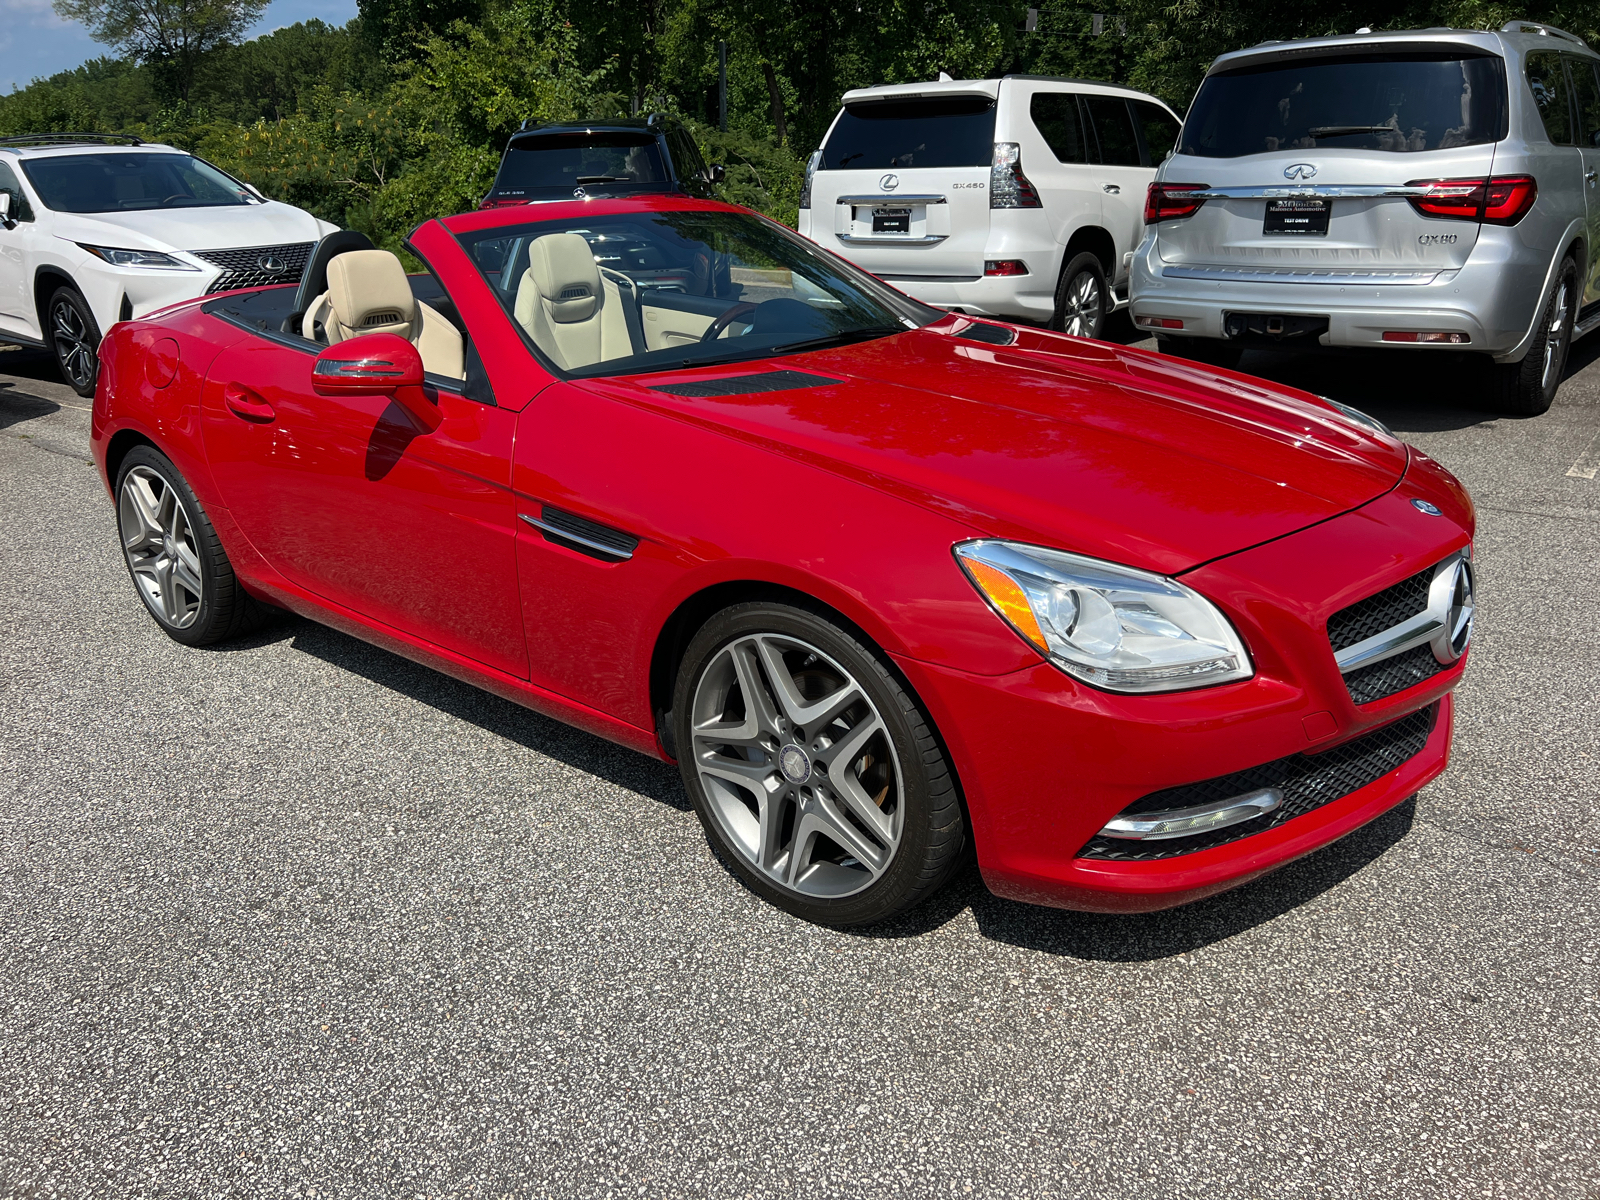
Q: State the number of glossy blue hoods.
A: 0